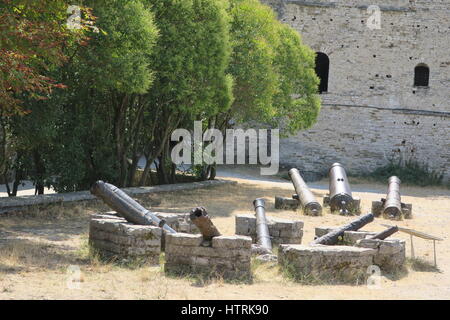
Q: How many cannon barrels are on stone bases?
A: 8